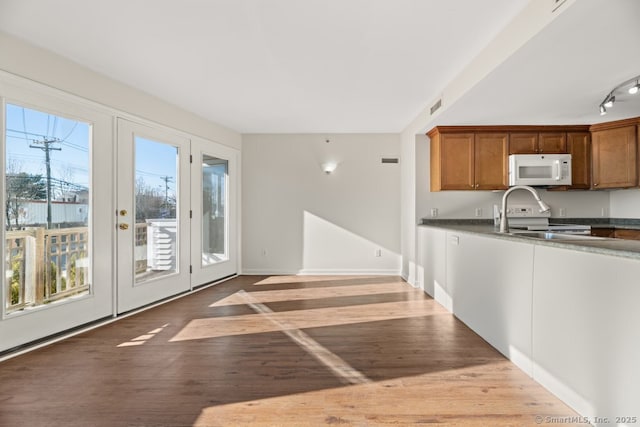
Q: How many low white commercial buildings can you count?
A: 1